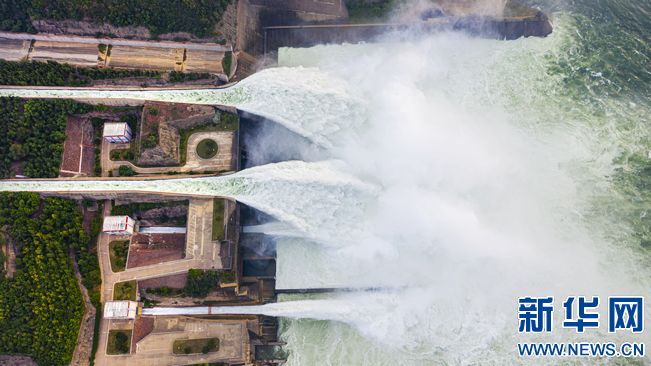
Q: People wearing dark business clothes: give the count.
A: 0